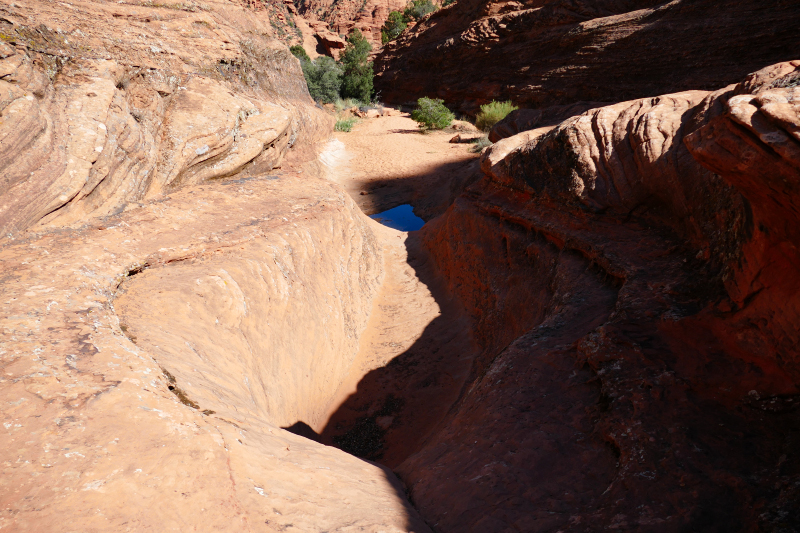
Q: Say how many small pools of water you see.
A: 1